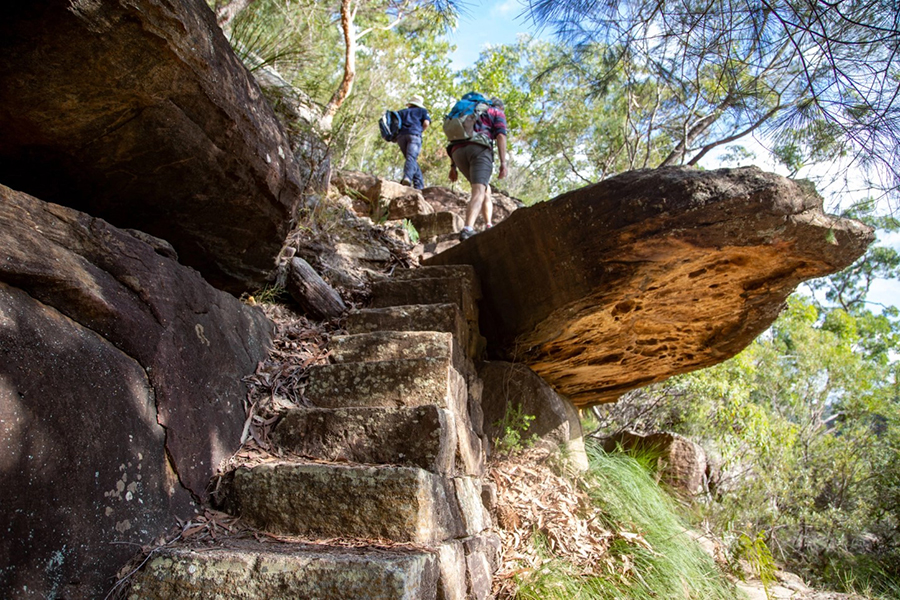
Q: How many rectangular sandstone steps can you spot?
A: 8